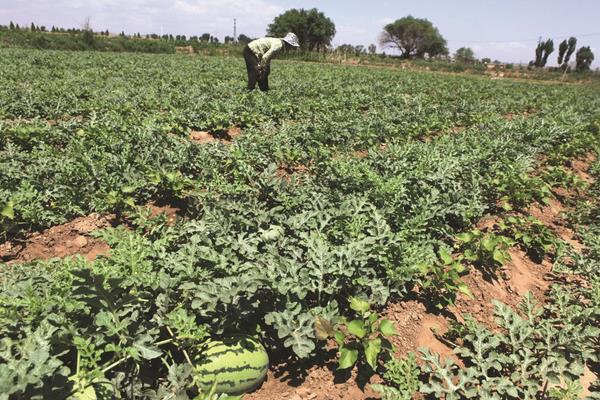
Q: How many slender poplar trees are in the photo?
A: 4